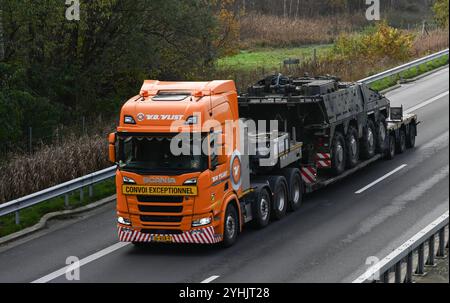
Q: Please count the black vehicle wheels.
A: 11